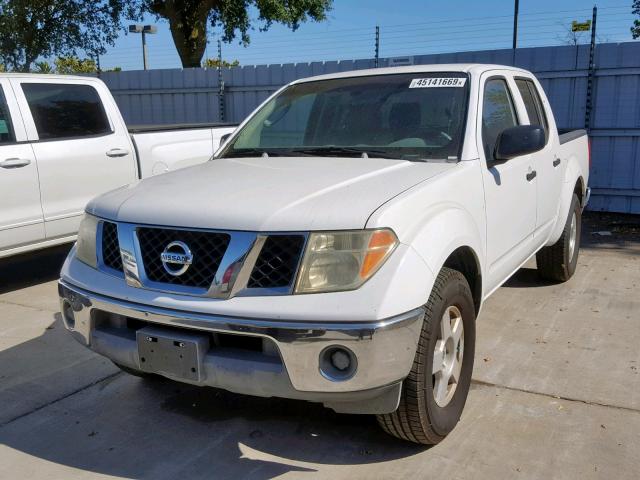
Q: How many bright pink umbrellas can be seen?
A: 0